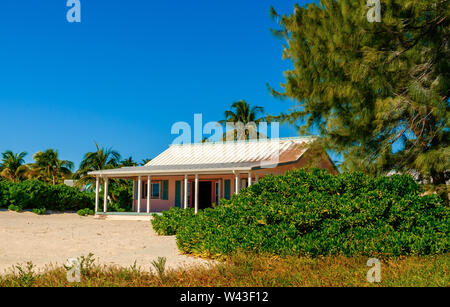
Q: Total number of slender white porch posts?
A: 8